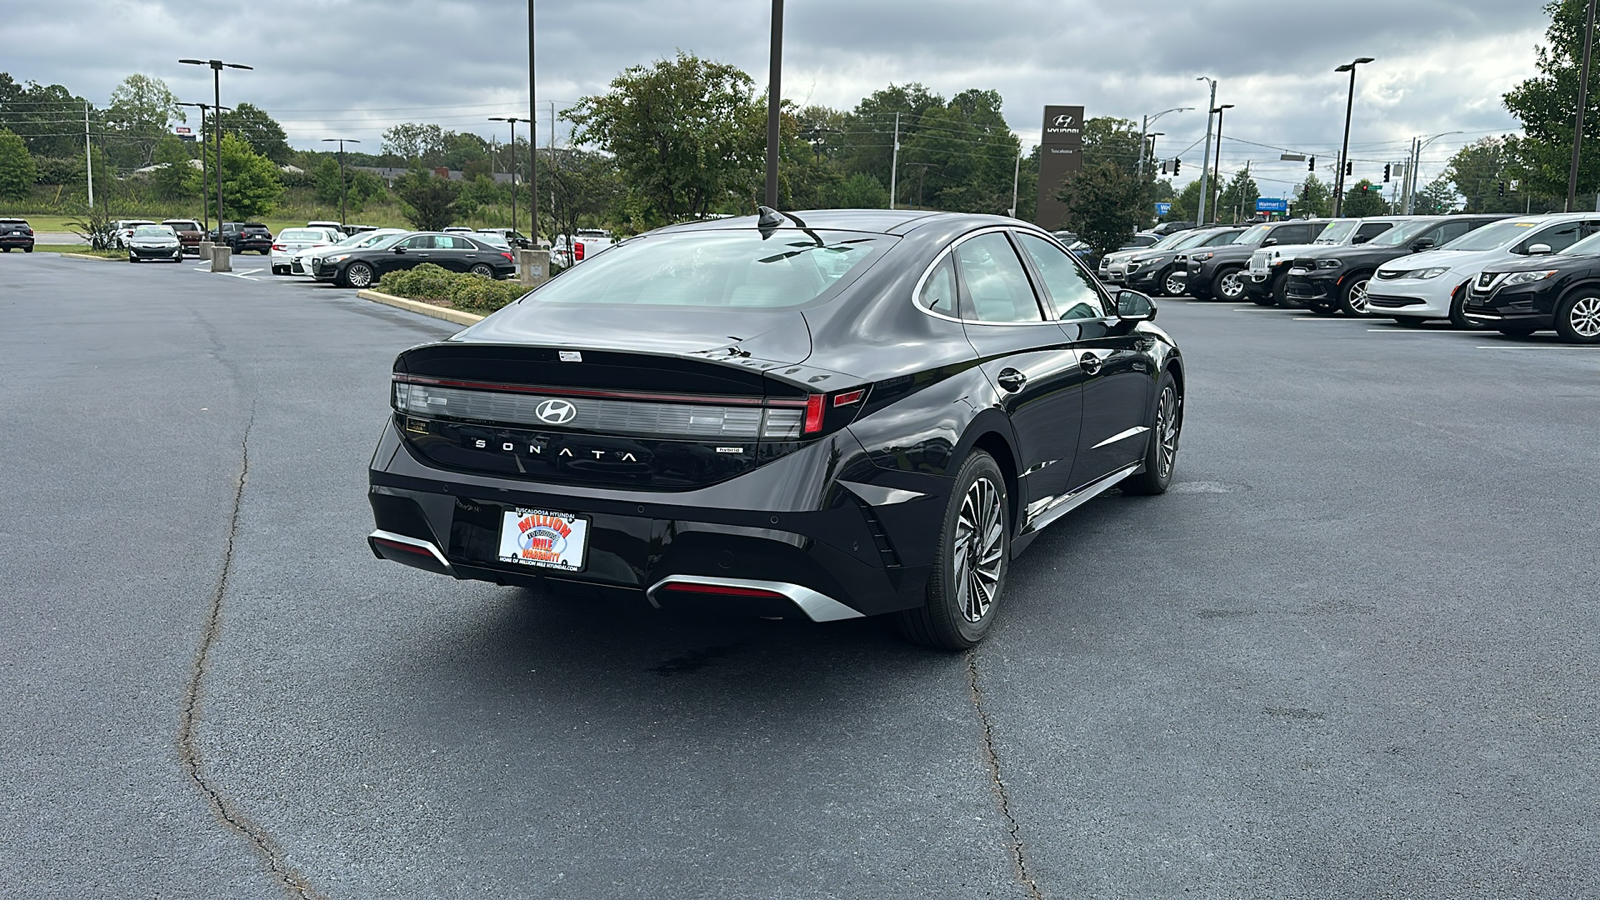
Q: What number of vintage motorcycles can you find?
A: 0